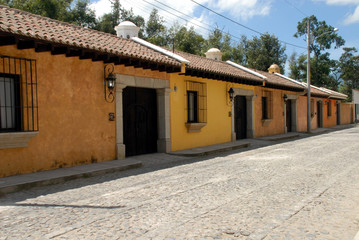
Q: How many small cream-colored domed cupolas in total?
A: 3